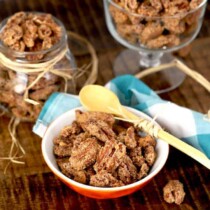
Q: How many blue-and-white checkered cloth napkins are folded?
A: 1